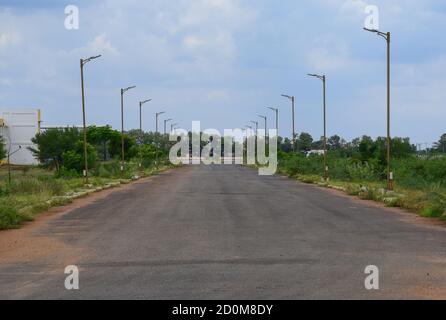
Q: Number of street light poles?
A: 15